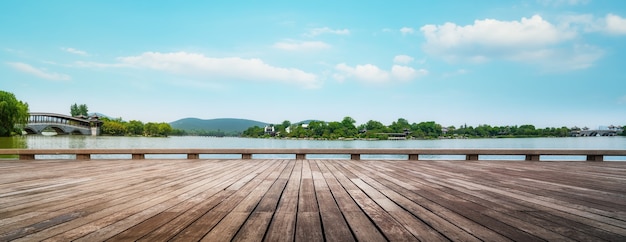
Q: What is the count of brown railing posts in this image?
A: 11